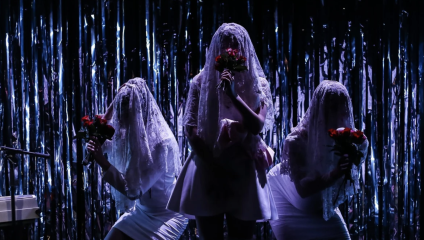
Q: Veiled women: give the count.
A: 3